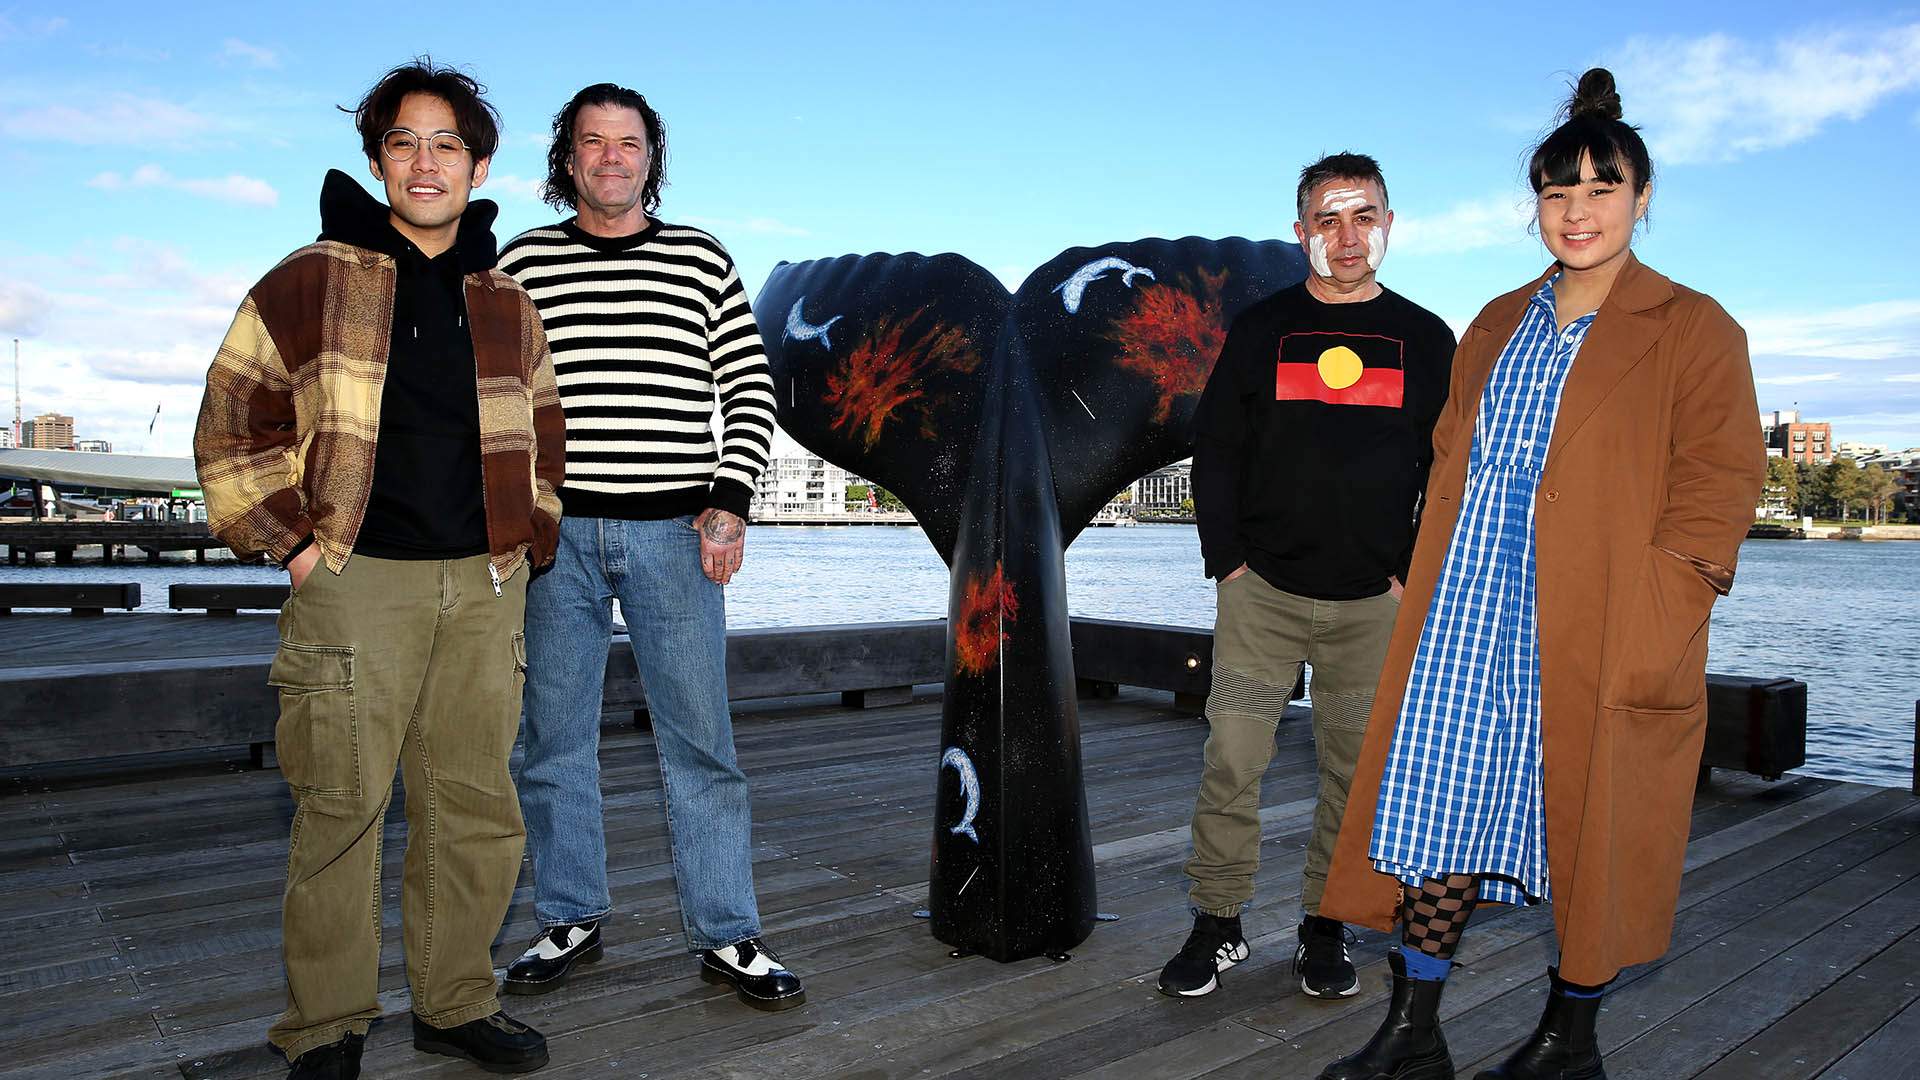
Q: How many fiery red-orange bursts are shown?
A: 3